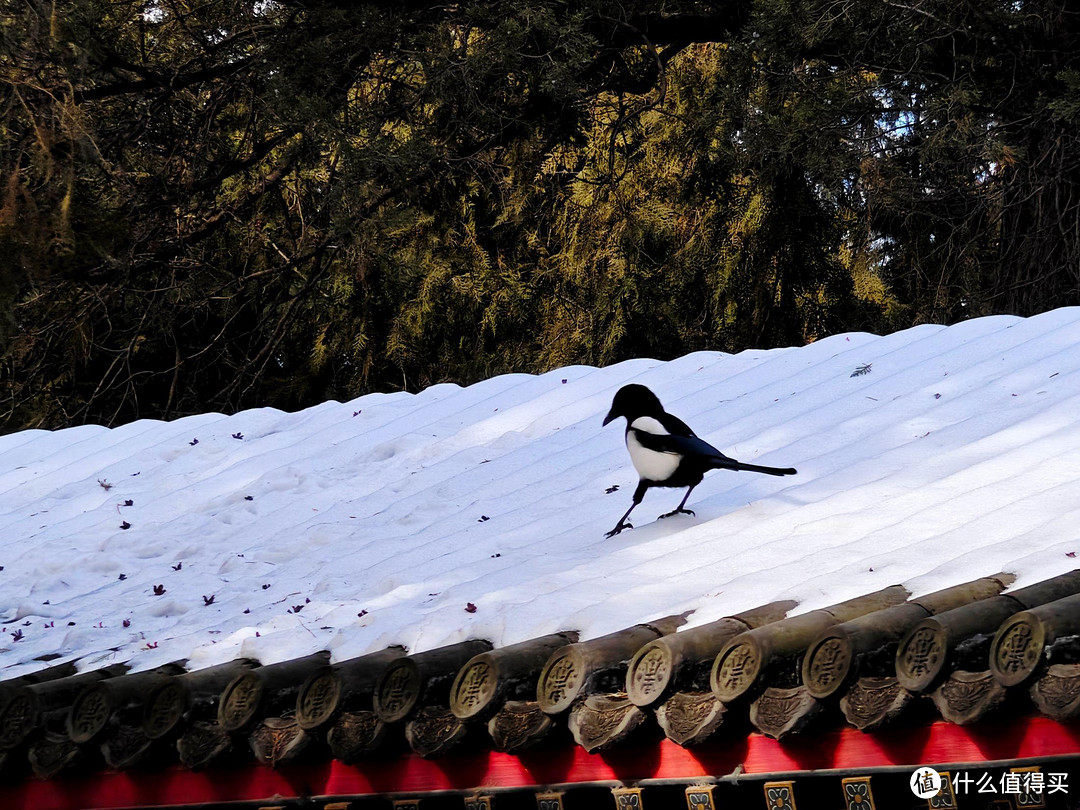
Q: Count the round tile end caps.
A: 13